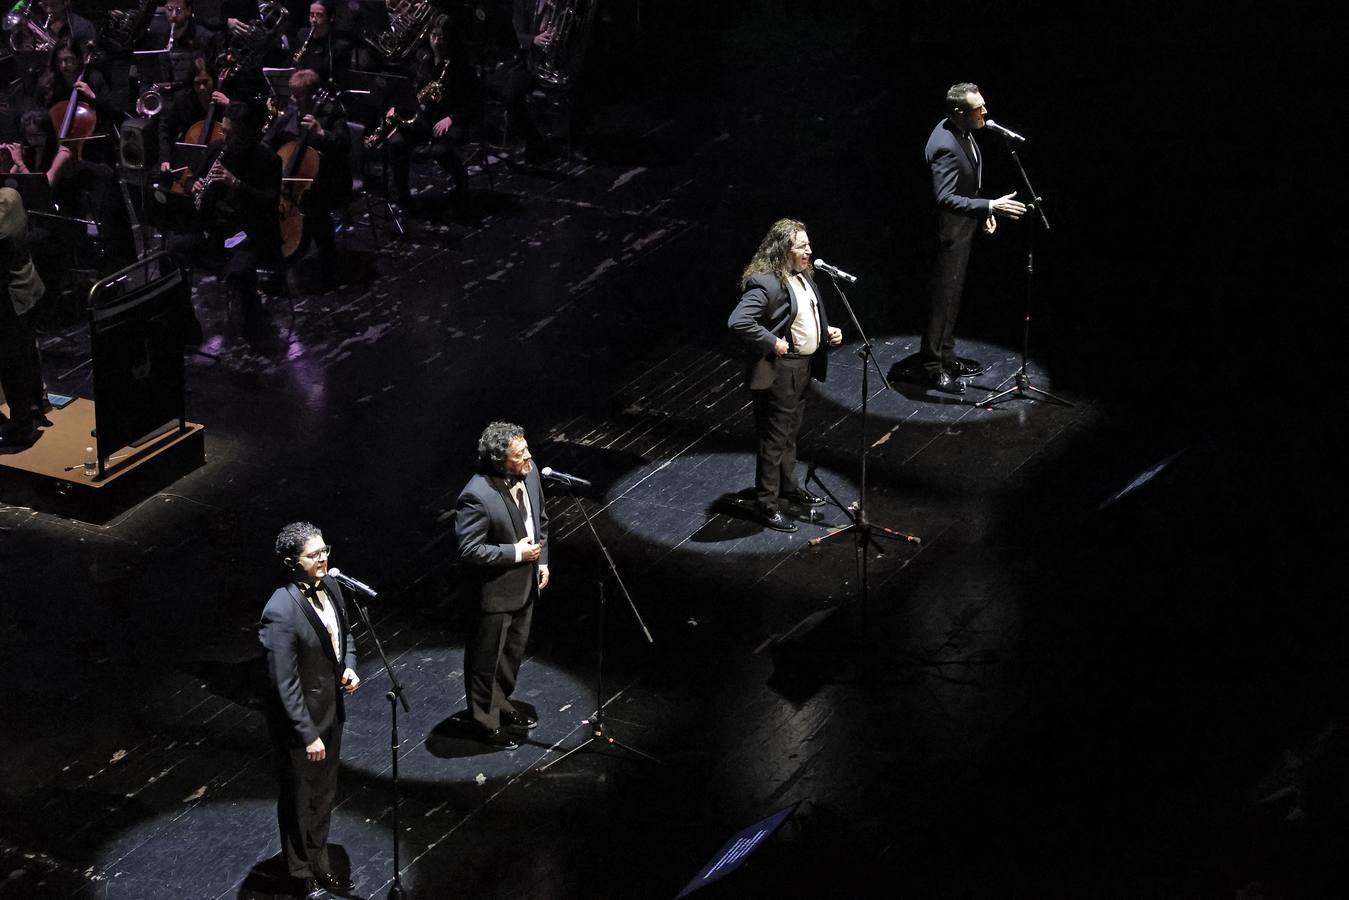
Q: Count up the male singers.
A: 4